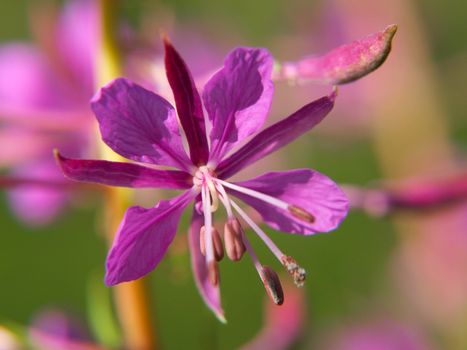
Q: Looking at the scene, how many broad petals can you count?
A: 4